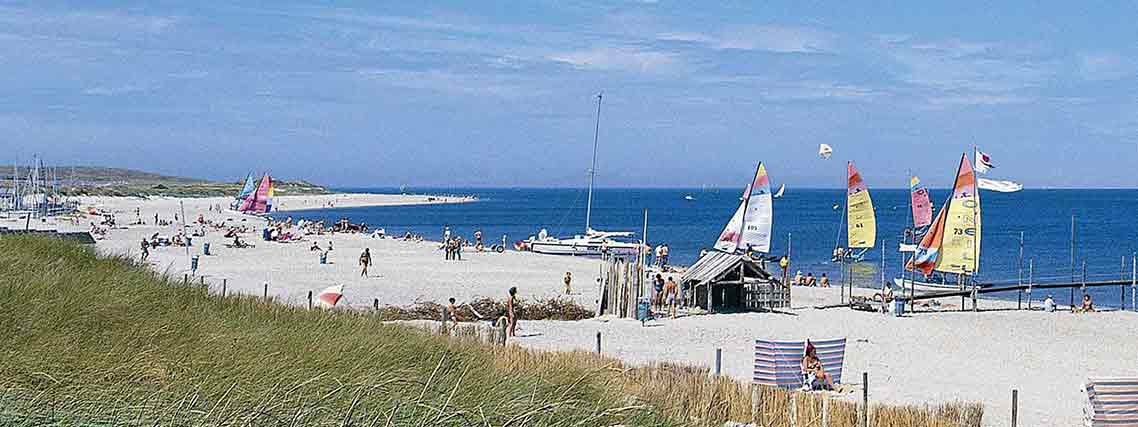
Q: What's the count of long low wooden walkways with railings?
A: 1